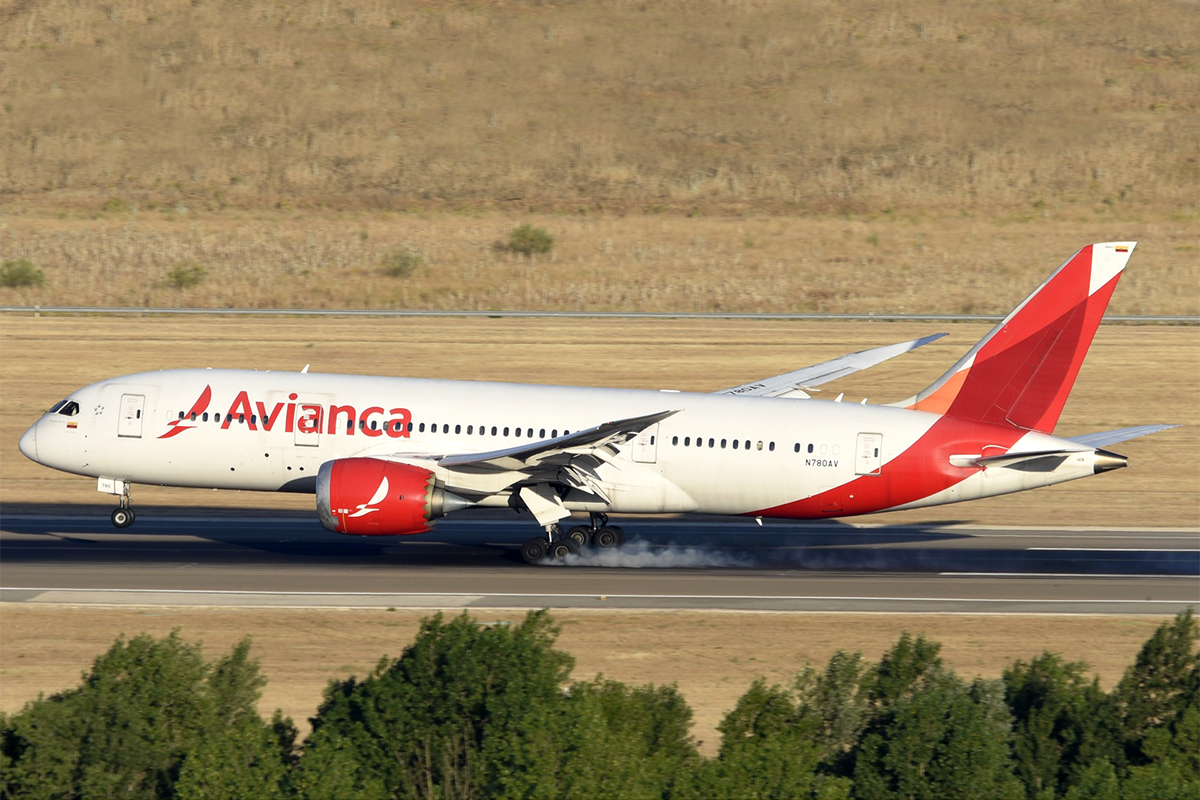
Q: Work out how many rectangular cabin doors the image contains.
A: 4